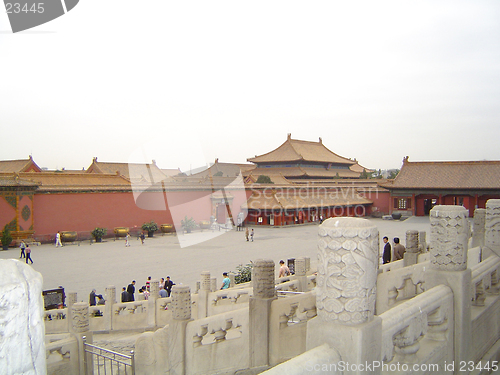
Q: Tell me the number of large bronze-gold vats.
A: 4